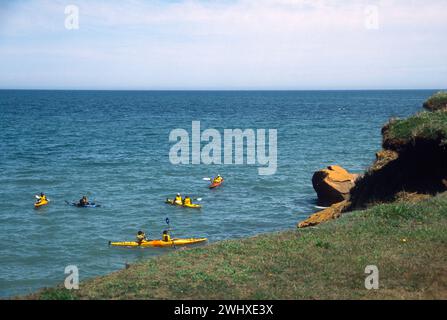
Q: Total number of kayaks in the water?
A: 5